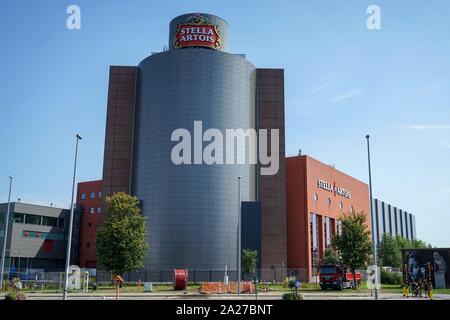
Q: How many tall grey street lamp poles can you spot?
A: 4